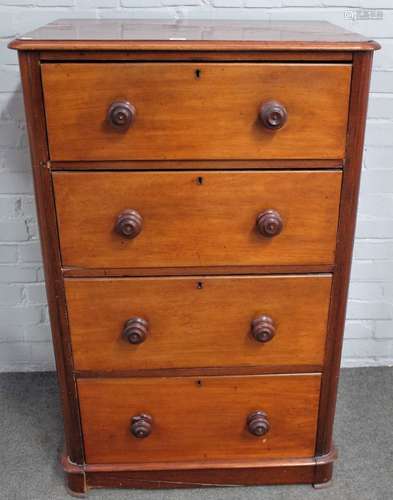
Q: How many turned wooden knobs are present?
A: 8